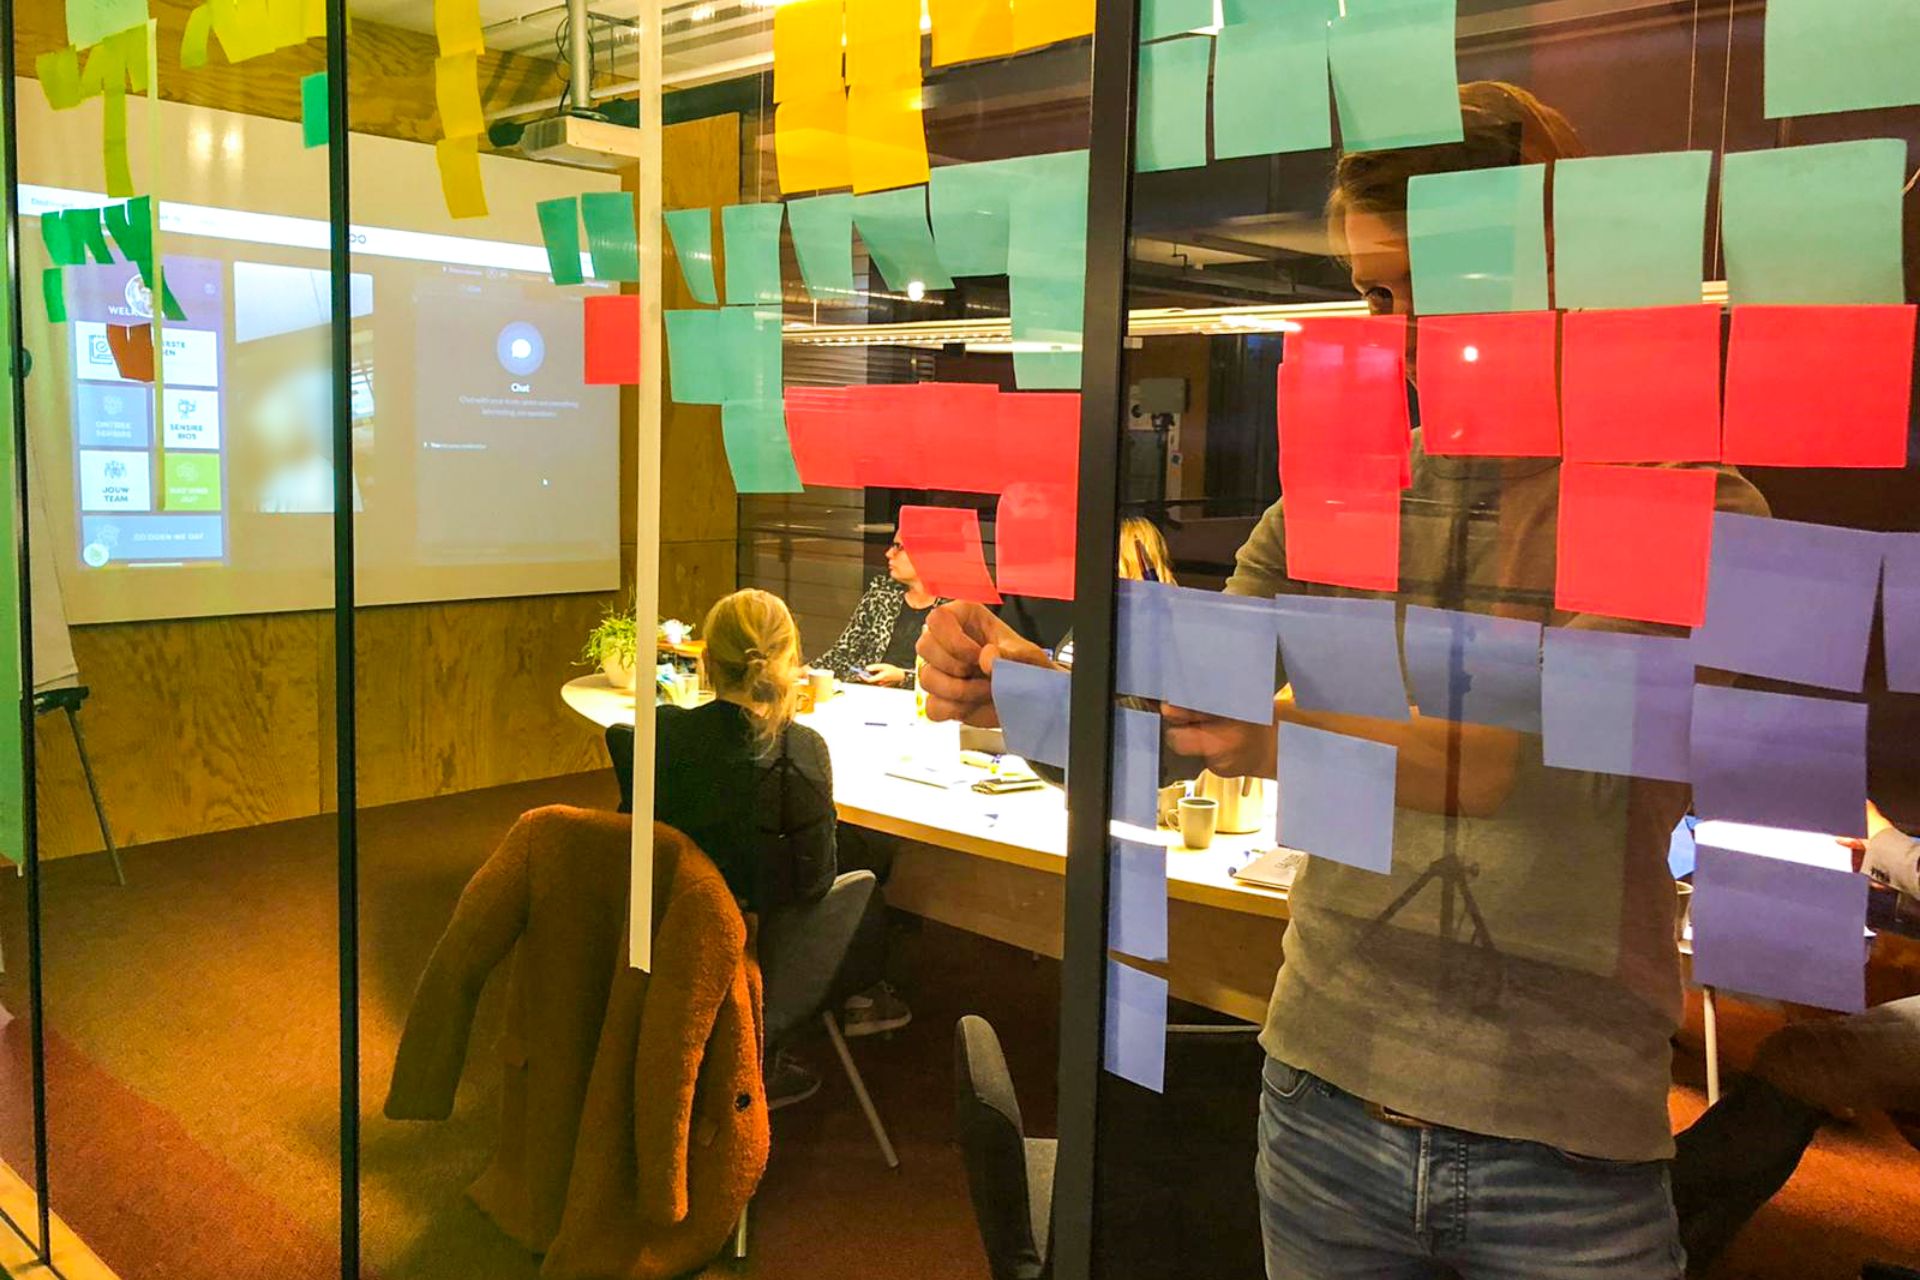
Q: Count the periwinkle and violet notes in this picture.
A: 14